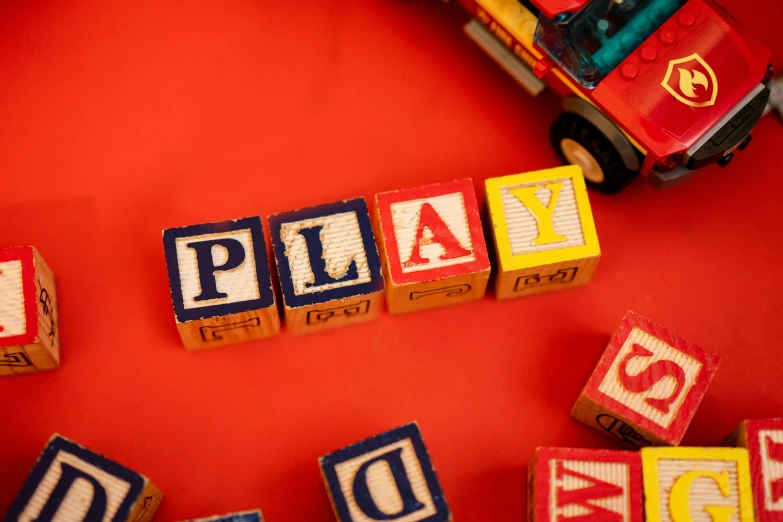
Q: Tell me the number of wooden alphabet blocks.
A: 12